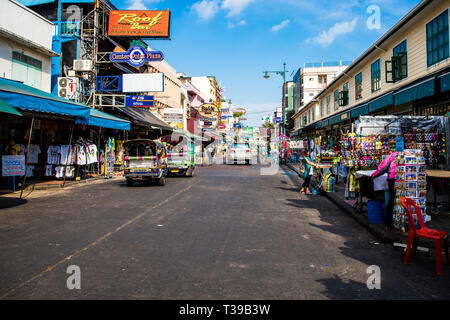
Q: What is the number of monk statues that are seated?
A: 0